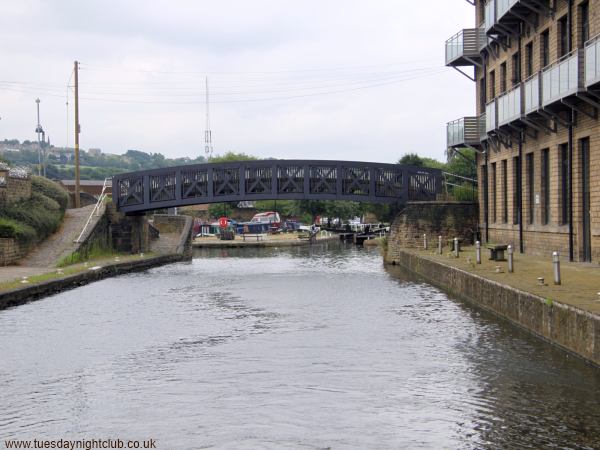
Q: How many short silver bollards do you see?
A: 6